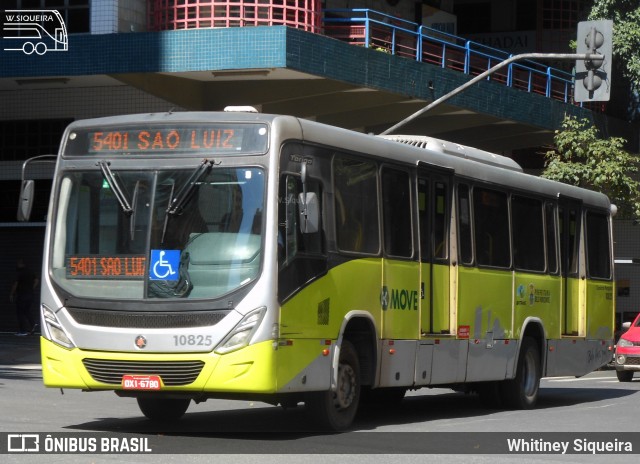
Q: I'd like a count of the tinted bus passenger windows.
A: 7